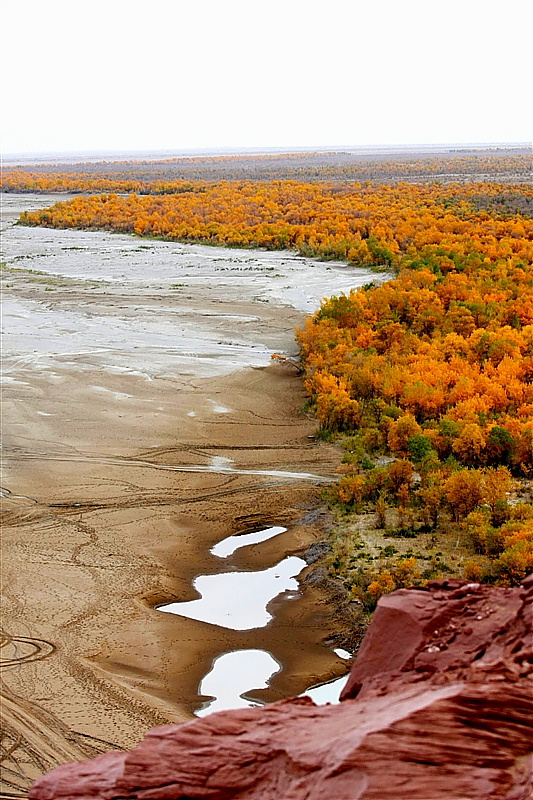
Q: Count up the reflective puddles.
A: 5